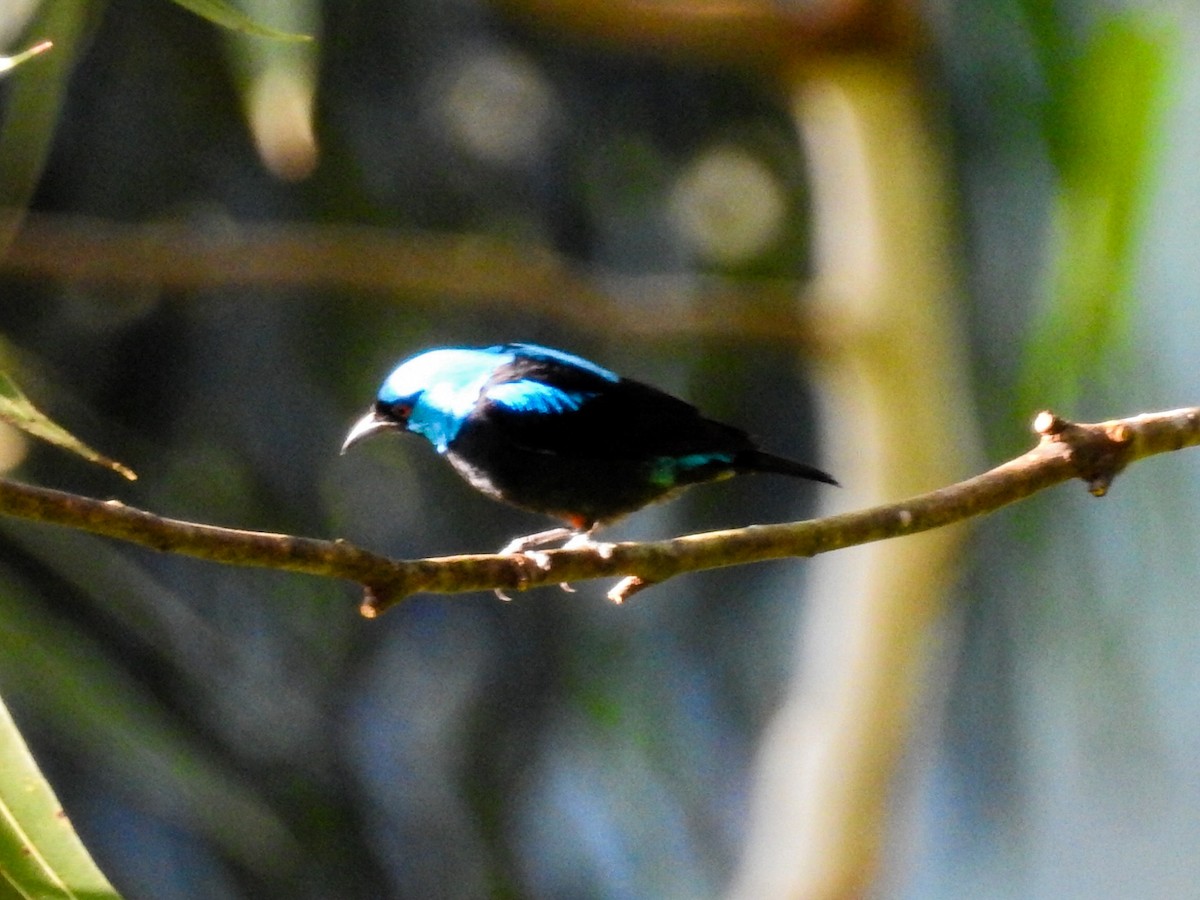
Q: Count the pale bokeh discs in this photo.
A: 2